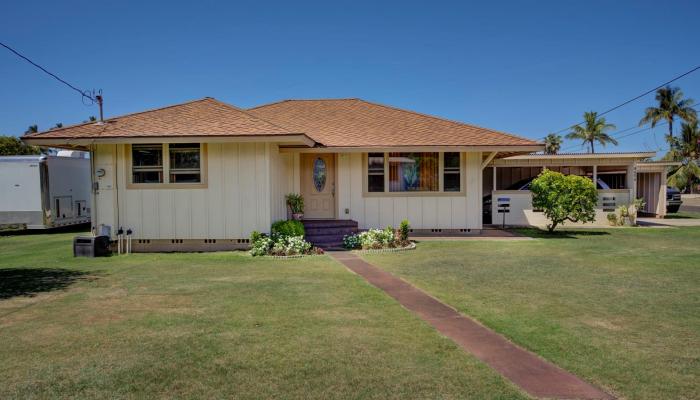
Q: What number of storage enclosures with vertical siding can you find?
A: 1